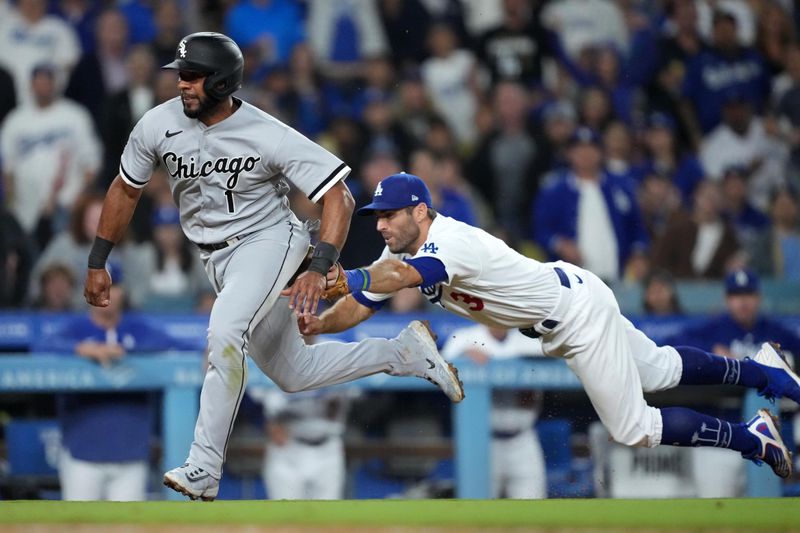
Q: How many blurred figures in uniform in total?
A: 4